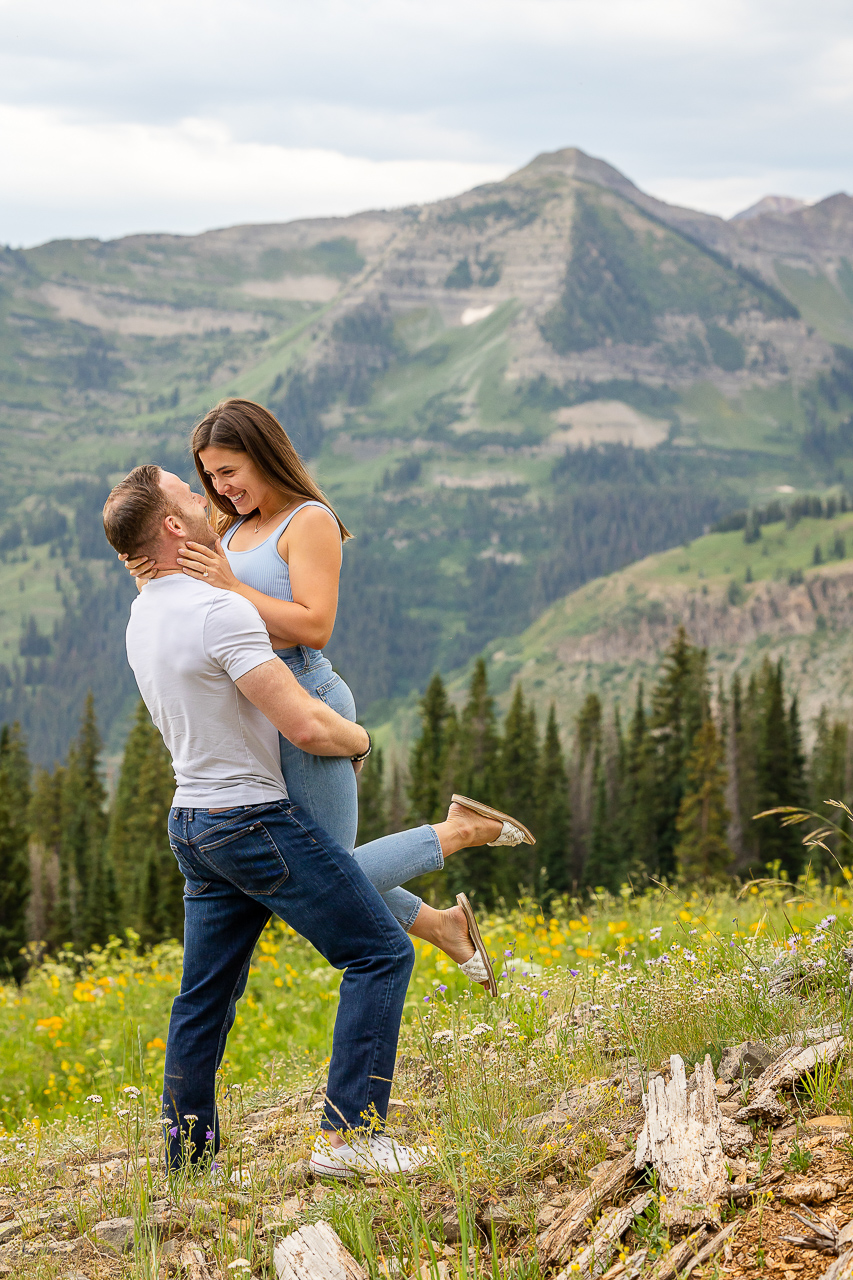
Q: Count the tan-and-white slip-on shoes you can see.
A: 2